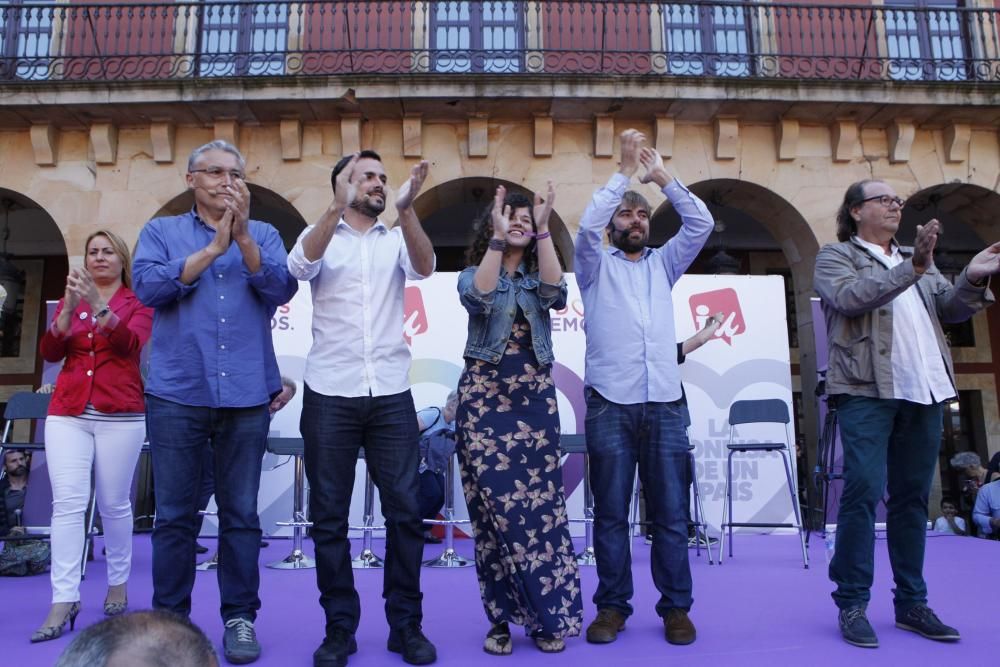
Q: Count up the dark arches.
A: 5